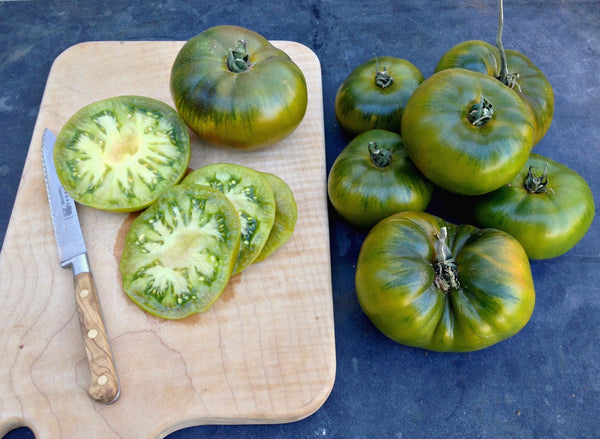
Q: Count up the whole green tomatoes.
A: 7